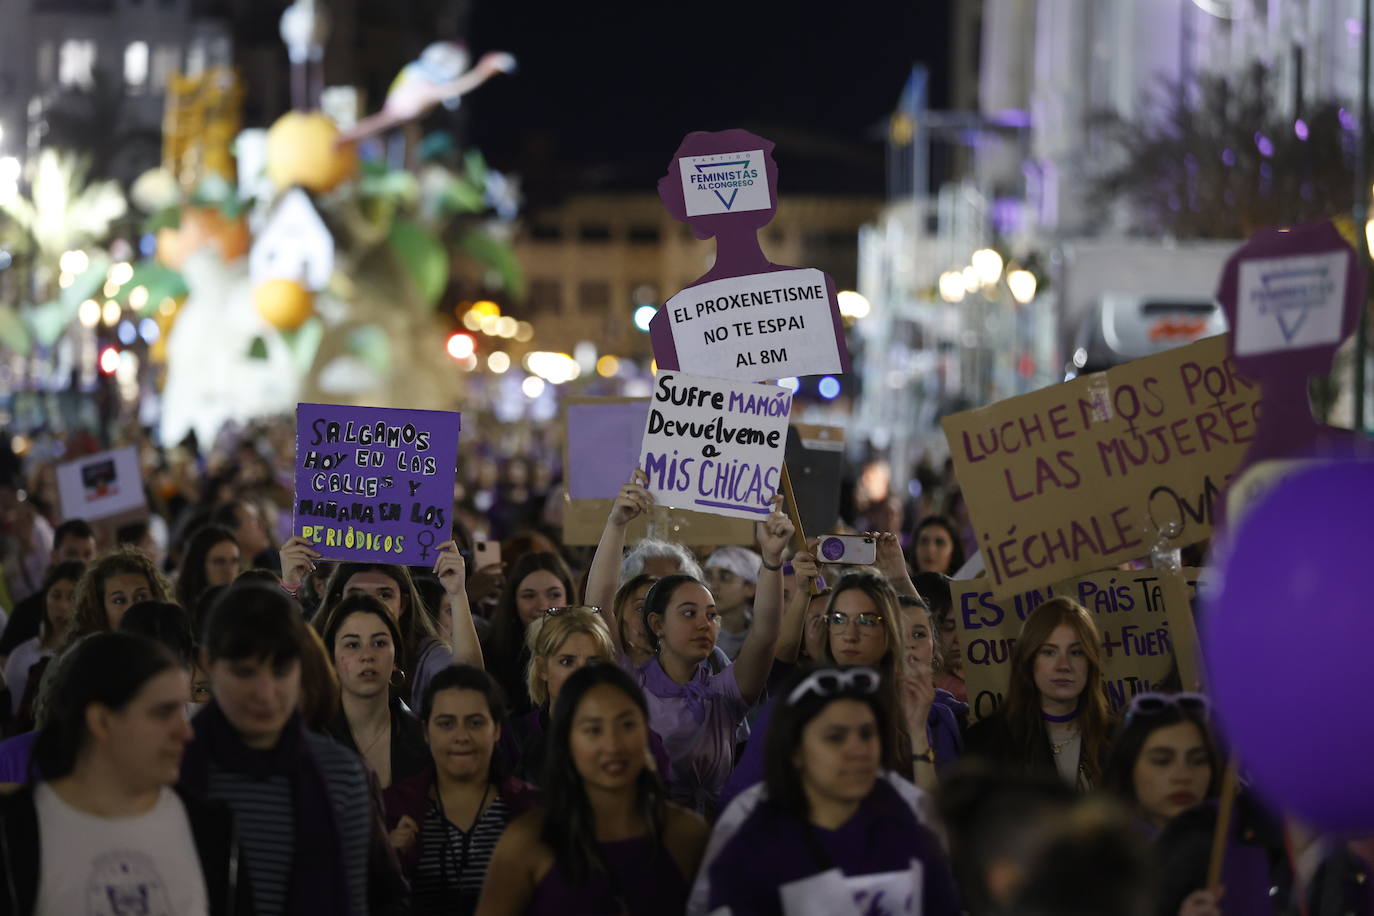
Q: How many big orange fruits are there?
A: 2